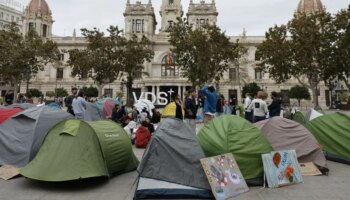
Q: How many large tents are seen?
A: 6